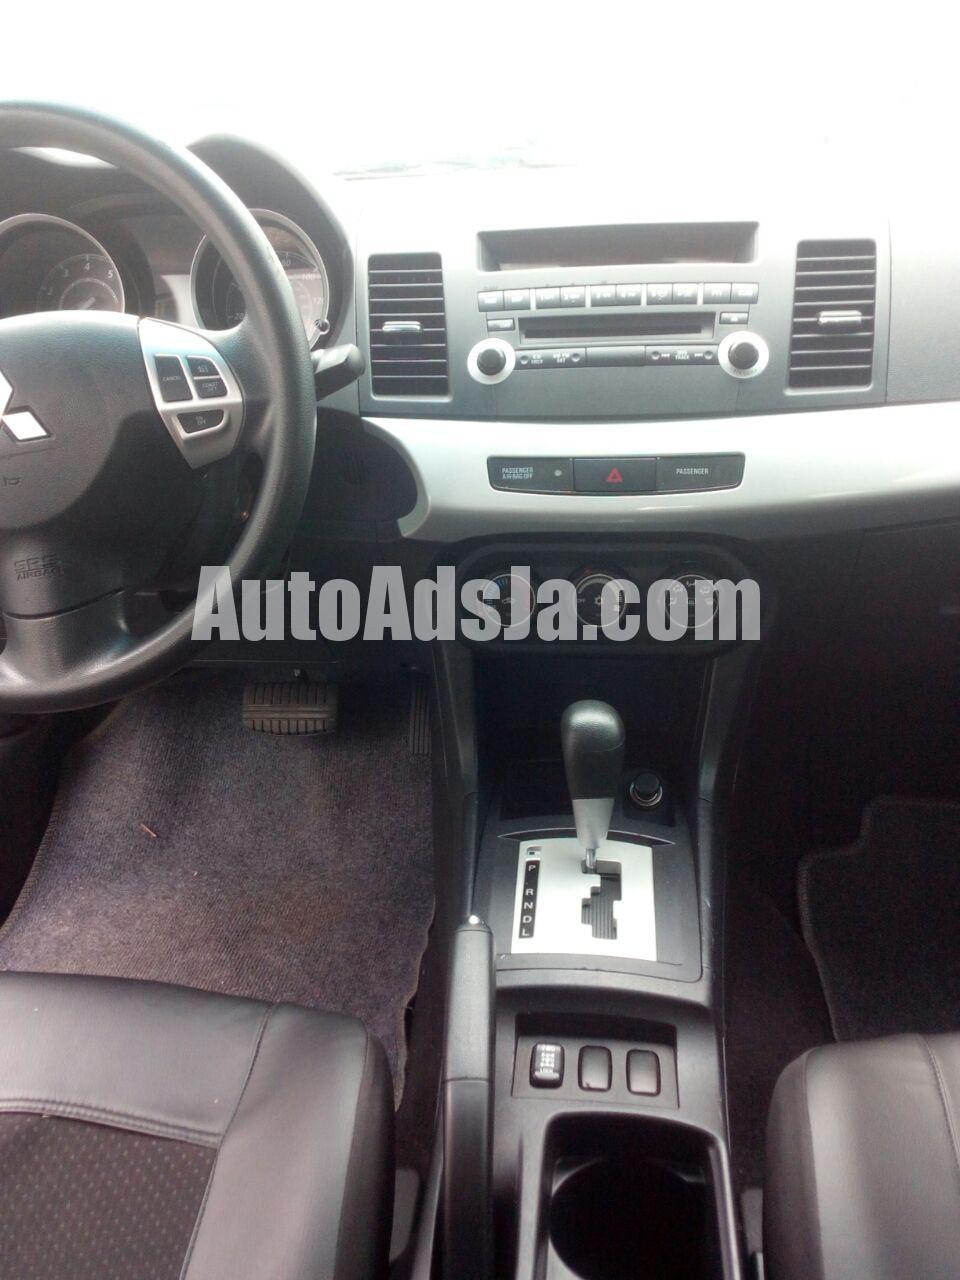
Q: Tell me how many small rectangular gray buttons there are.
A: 12